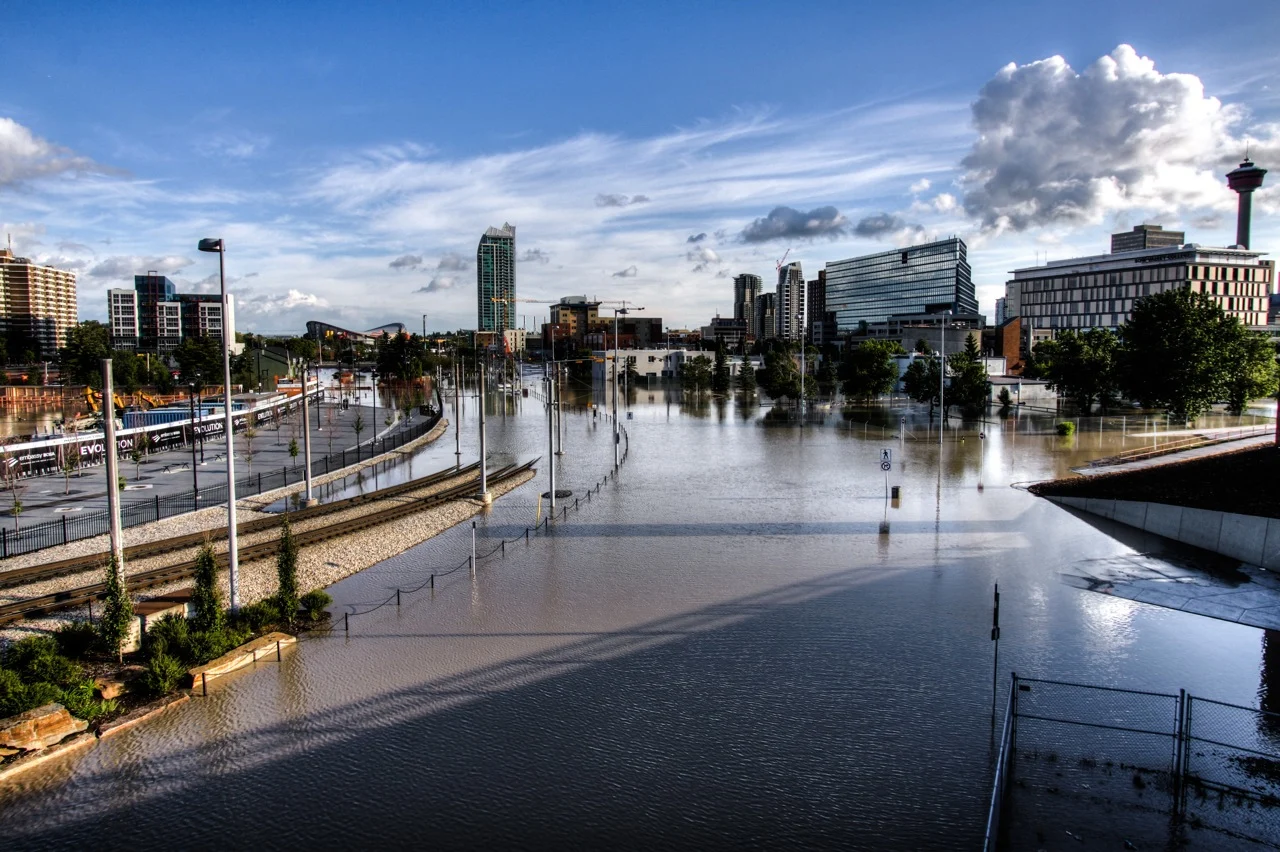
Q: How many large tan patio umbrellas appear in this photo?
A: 0